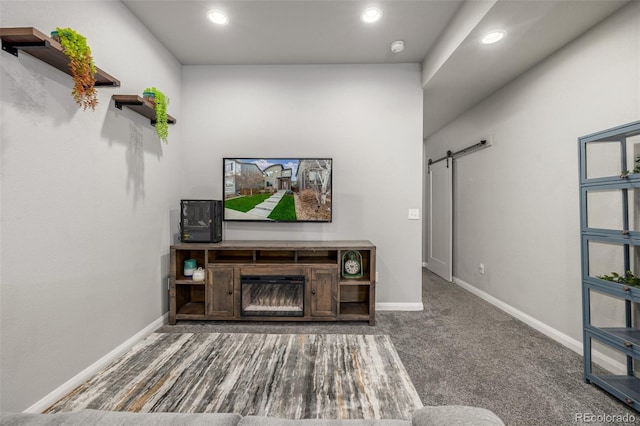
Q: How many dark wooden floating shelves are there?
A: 2